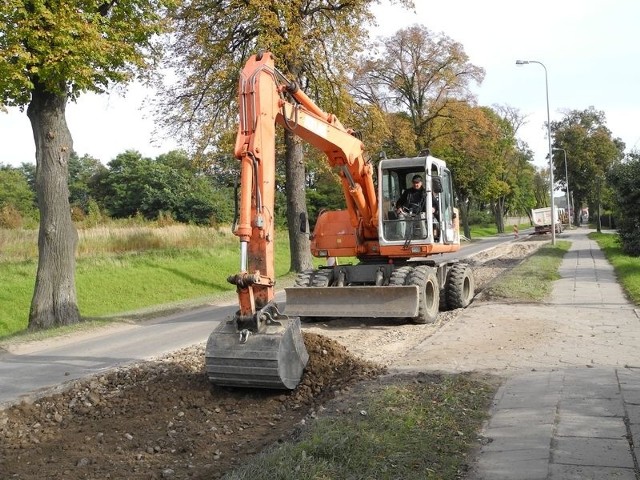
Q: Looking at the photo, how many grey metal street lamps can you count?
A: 2